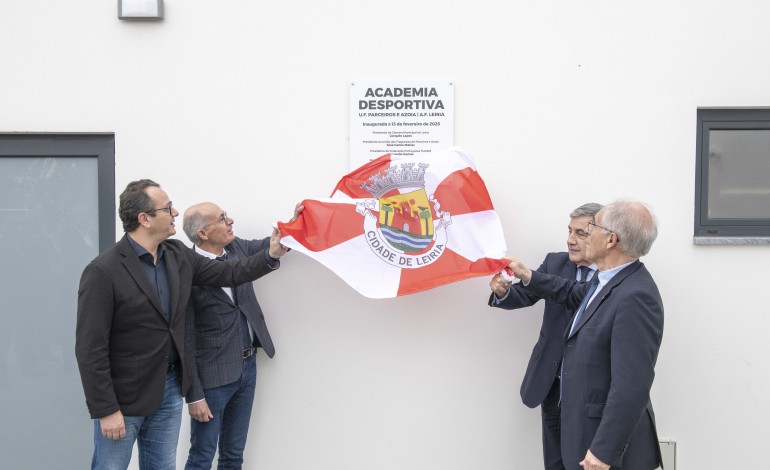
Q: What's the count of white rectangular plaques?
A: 1